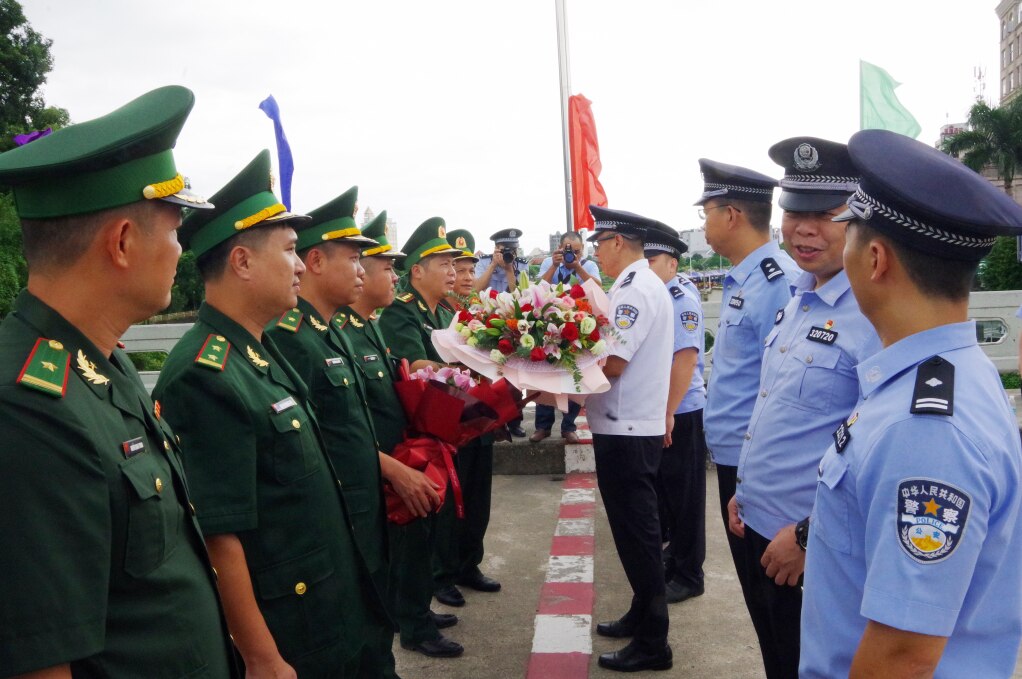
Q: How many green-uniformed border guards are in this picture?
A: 6